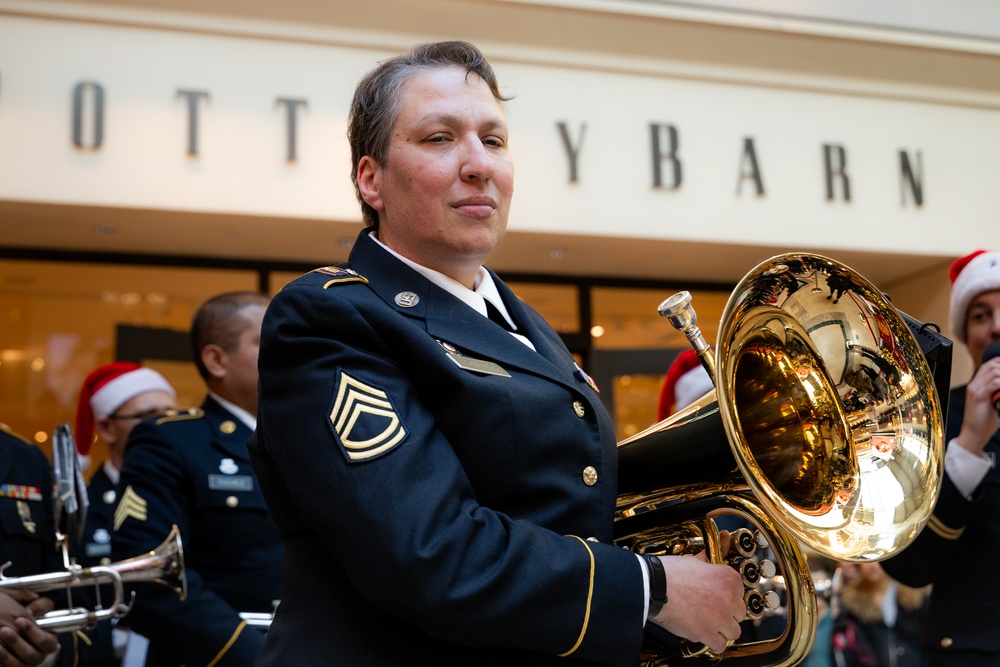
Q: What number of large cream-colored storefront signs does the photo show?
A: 1